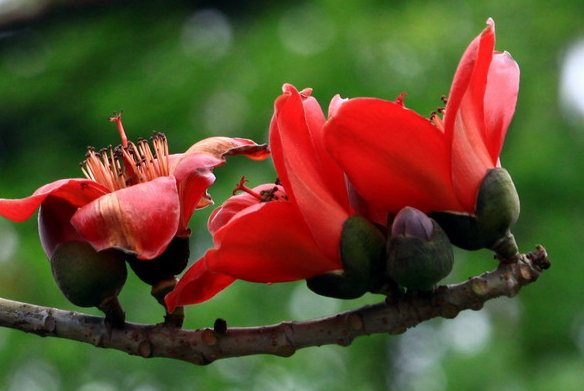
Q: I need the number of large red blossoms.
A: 3